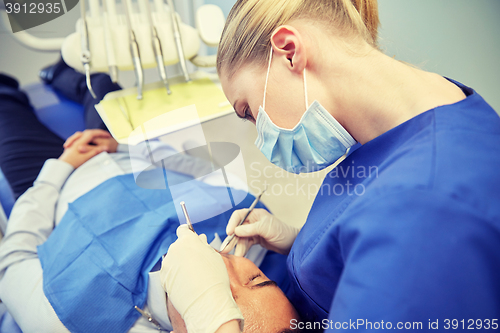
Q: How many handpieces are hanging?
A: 5